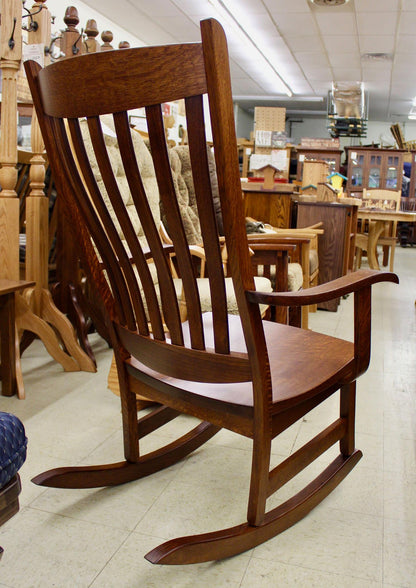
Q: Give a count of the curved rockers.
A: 2